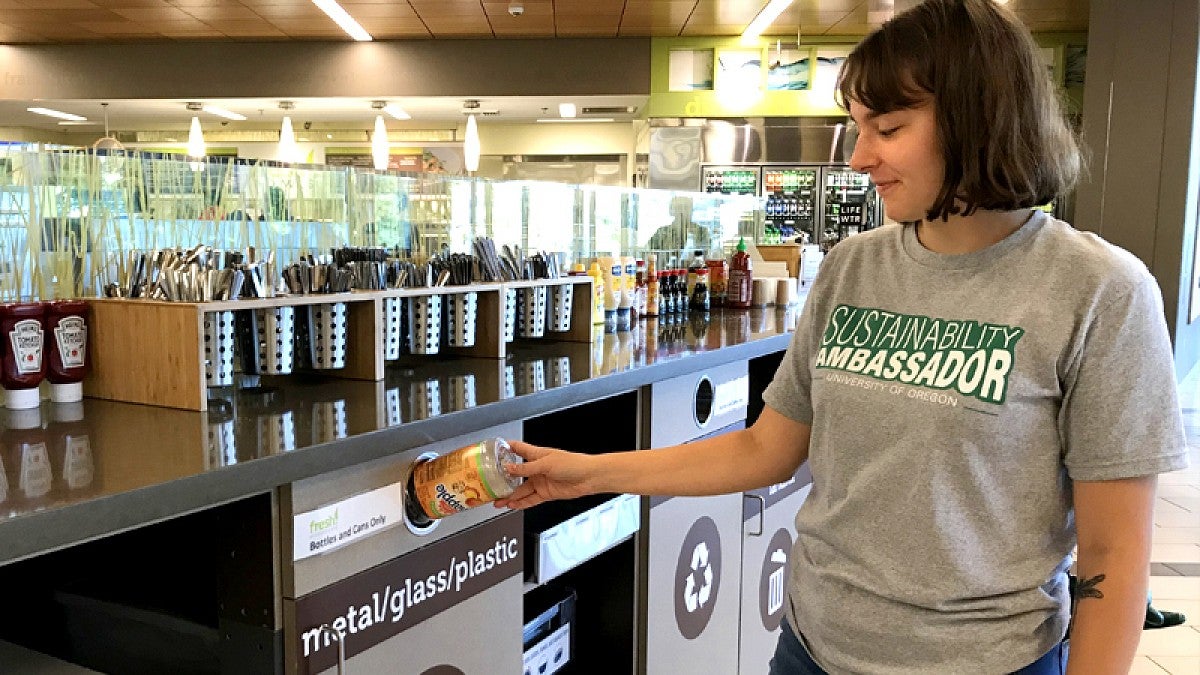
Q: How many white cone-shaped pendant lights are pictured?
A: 4